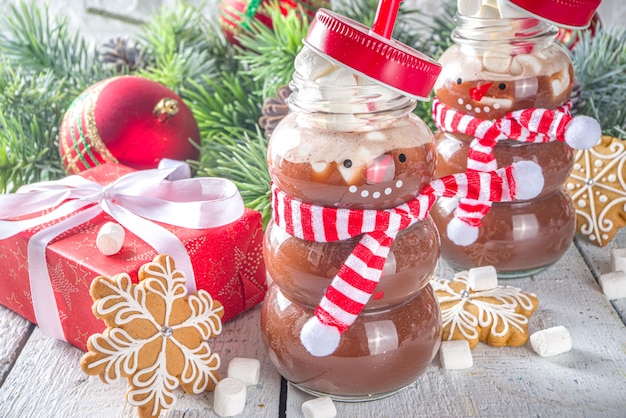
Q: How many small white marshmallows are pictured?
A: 9